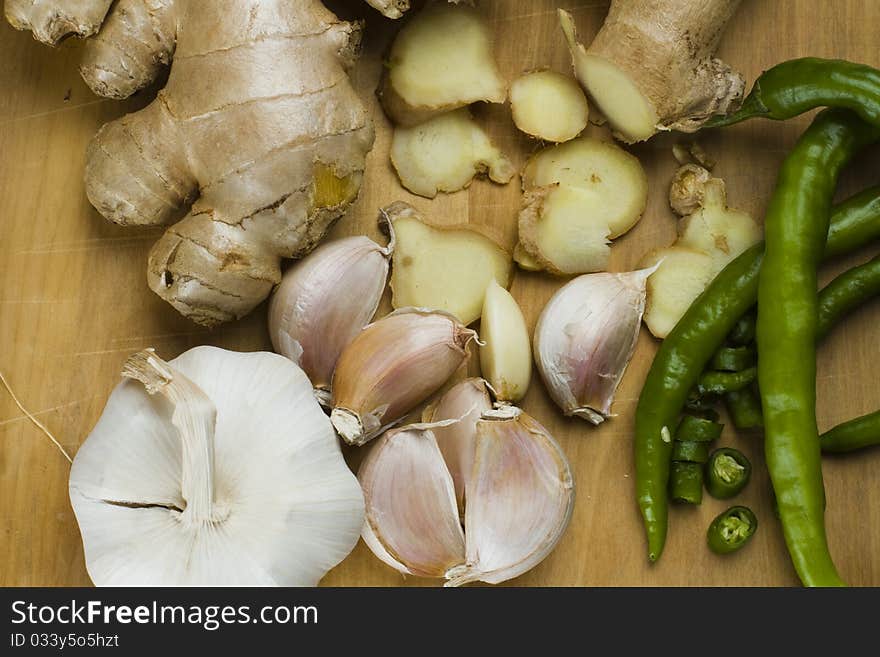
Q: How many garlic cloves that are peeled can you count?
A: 1